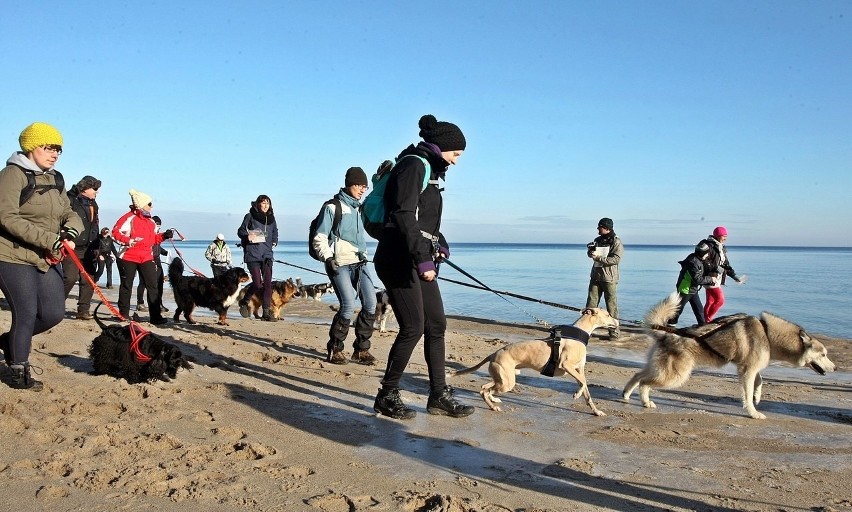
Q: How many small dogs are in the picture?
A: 1